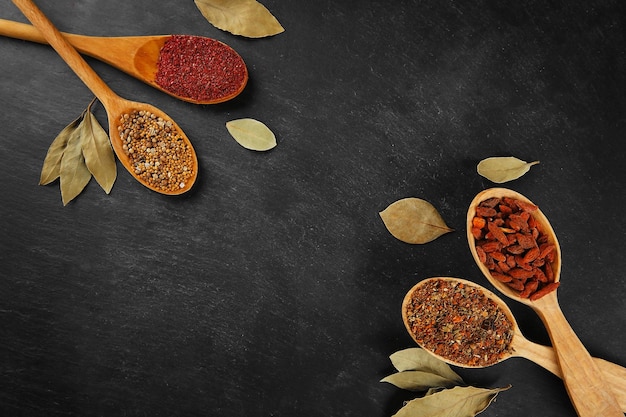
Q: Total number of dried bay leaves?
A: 10